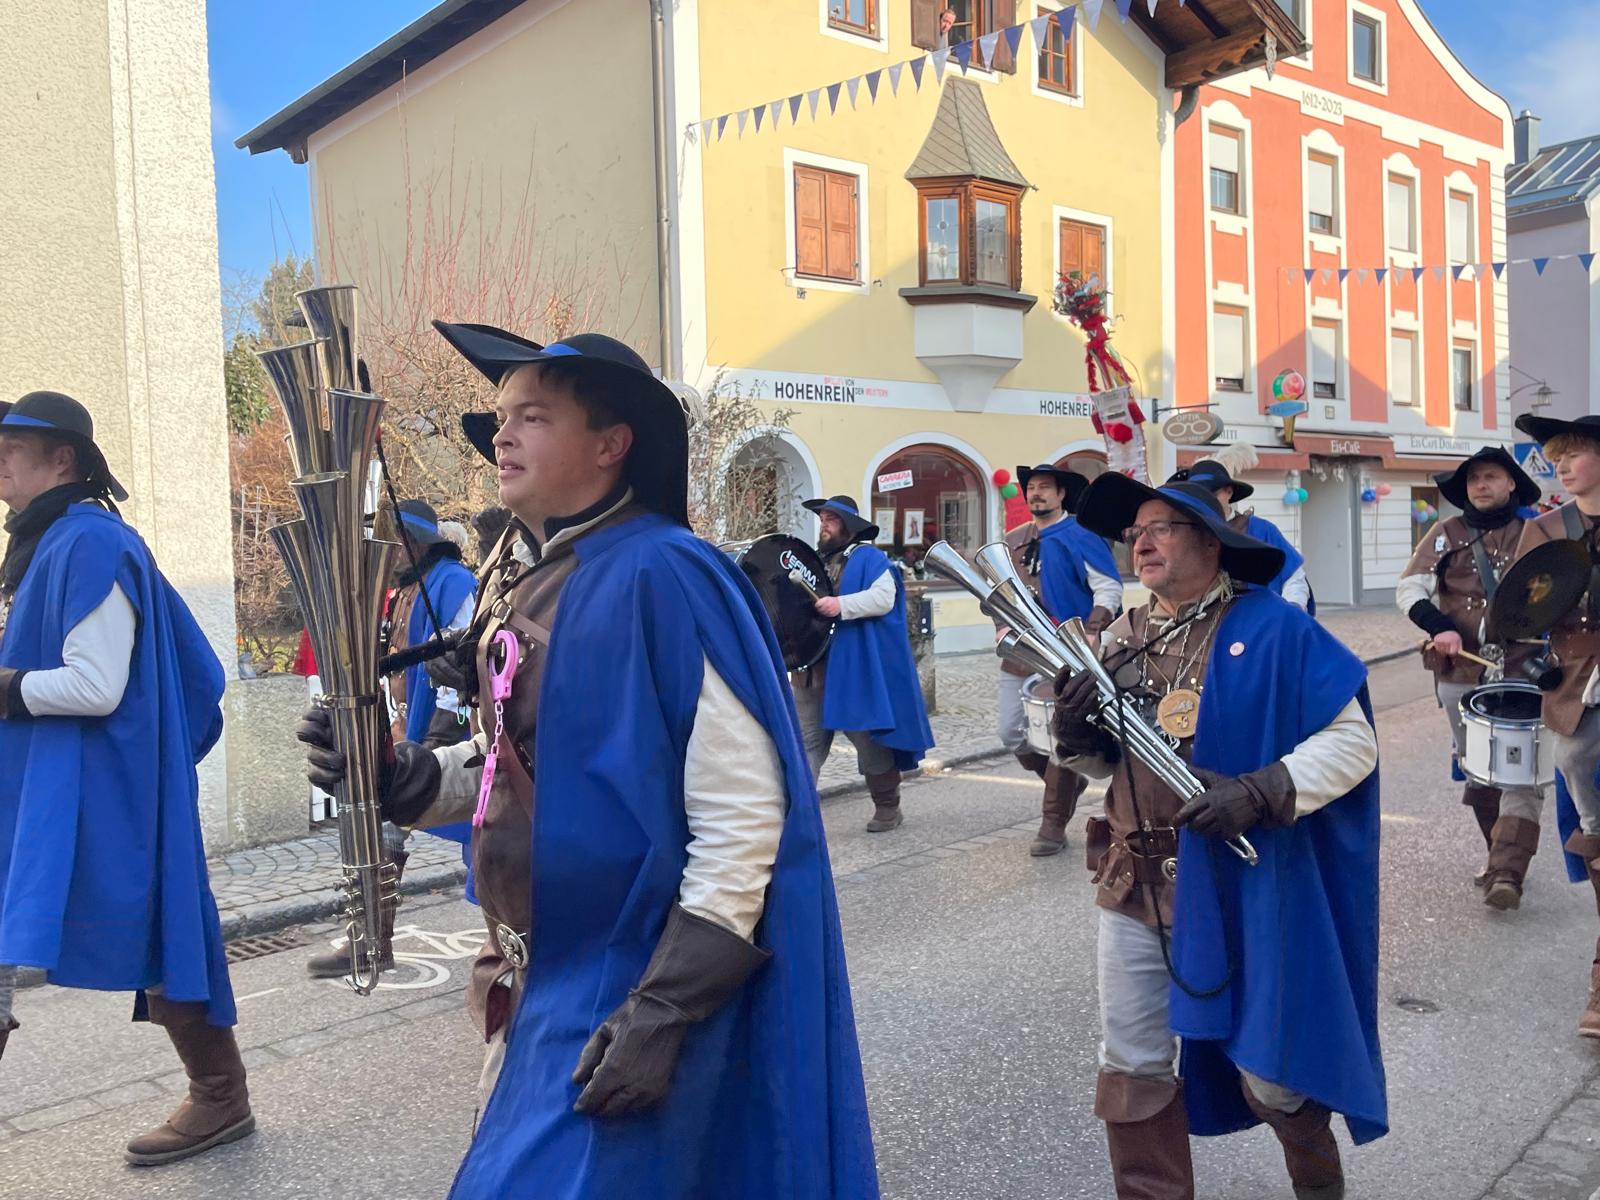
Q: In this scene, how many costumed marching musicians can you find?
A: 9